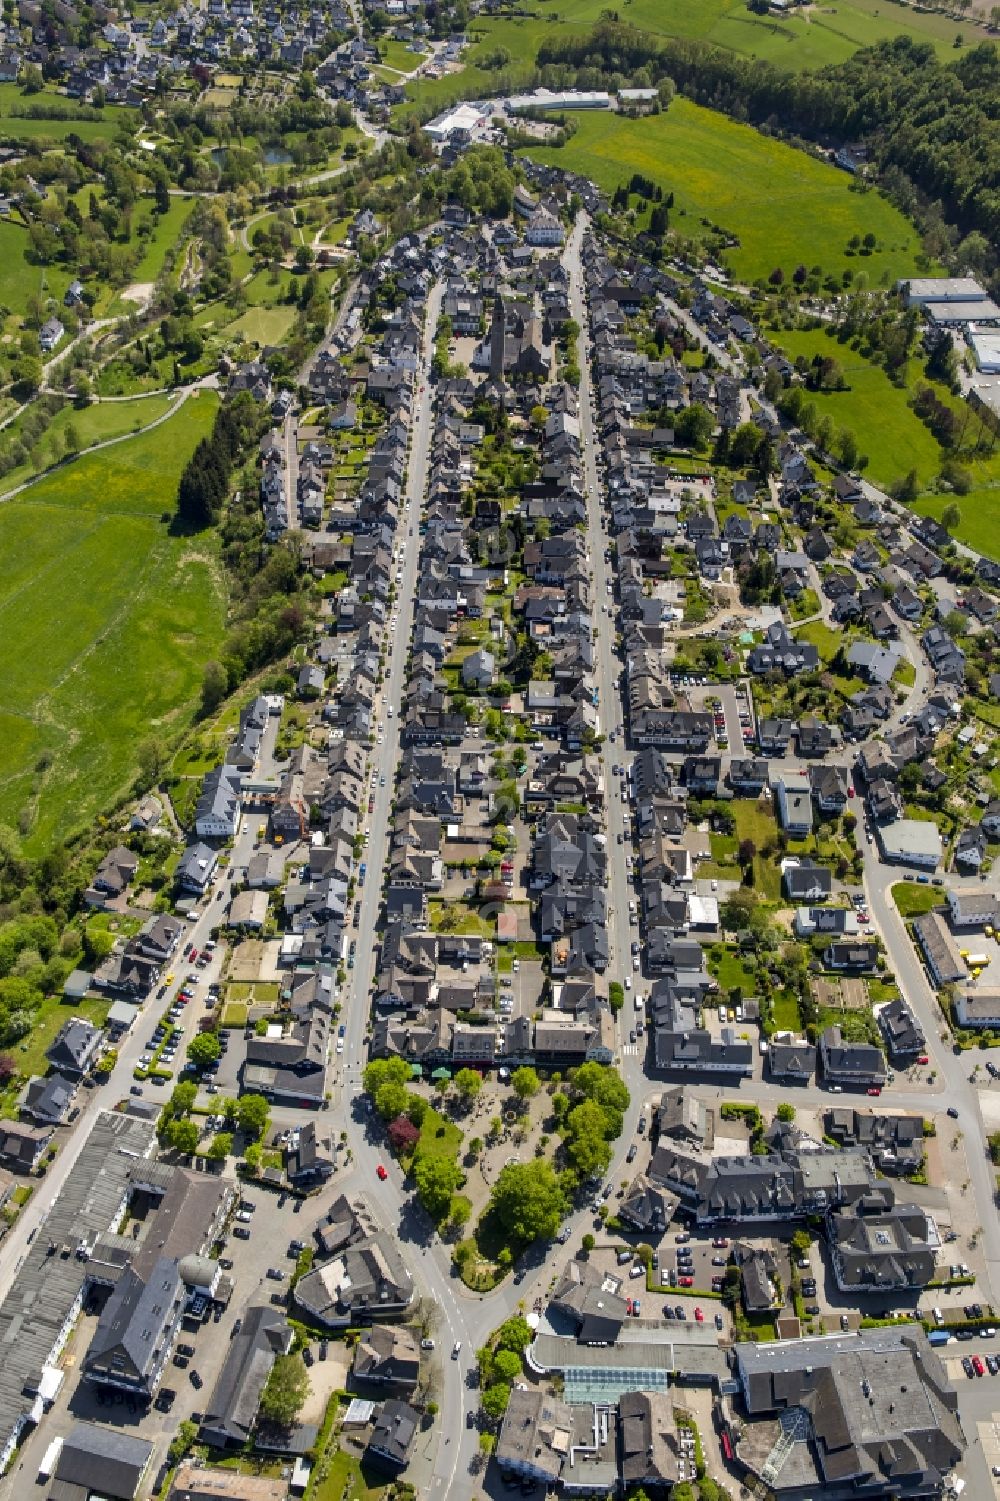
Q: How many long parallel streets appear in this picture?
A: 2